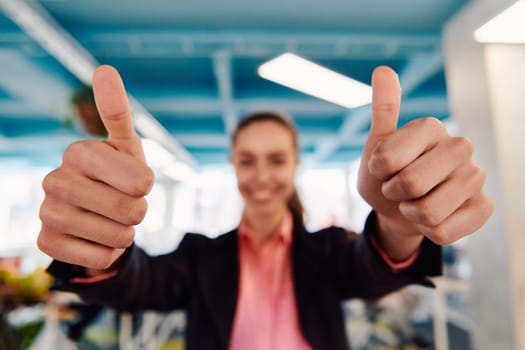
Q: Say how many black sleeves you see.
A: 2